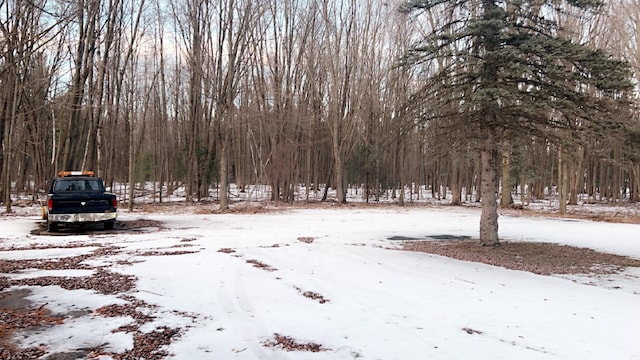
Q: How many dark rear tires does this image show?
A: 2